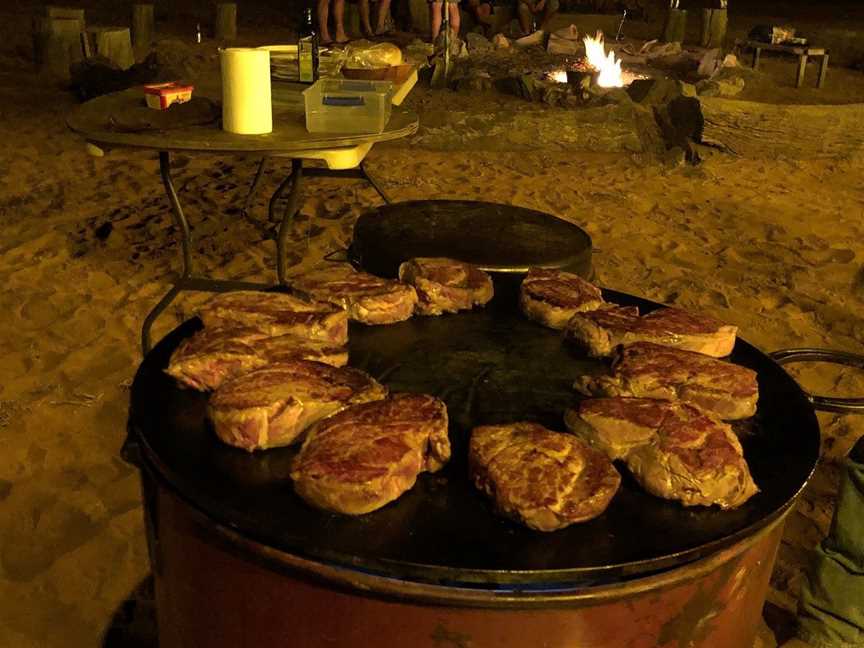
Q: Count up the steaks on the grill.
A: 11